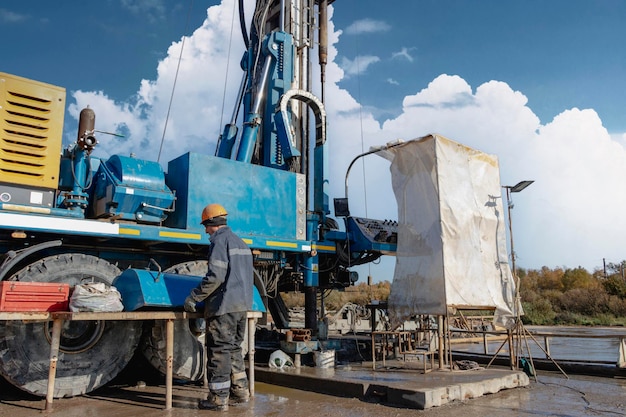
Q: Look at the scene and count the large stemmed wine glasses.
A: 0